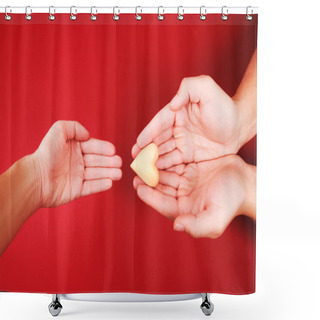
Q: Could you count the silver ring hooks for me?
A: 12